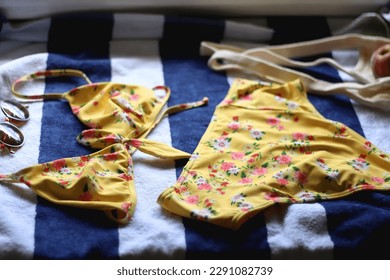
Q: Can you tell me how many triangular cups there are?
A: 2